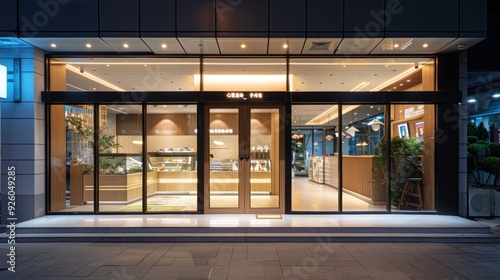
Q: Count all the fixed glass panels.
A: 9